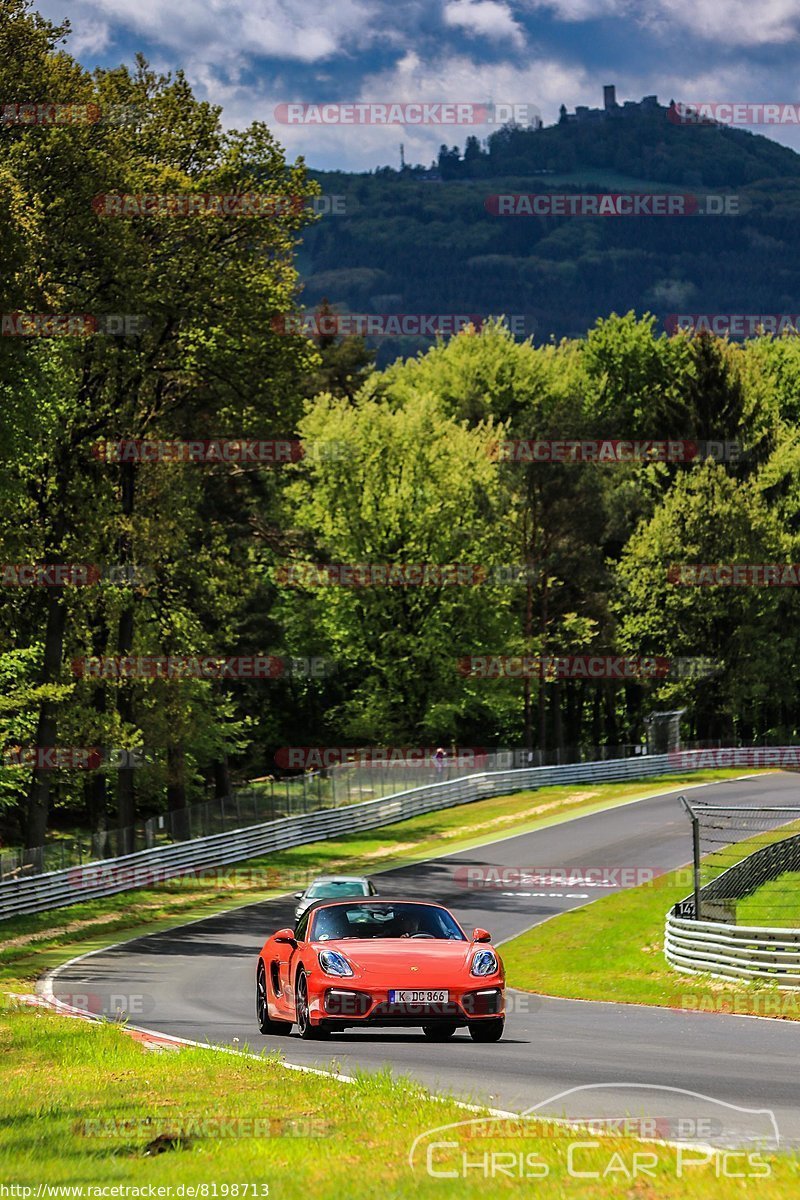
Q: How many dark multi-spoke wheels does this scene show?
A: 2